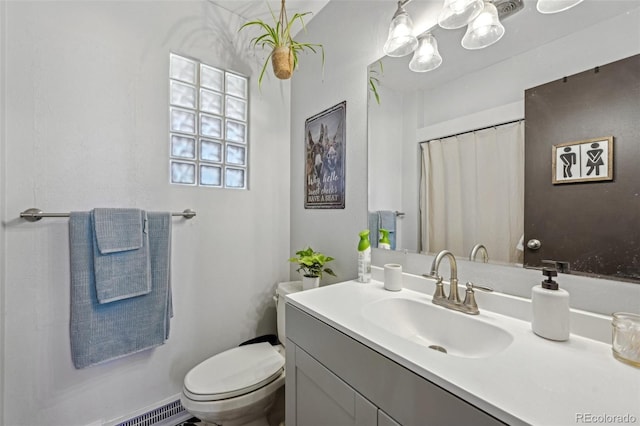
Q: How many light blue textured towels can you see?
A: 3